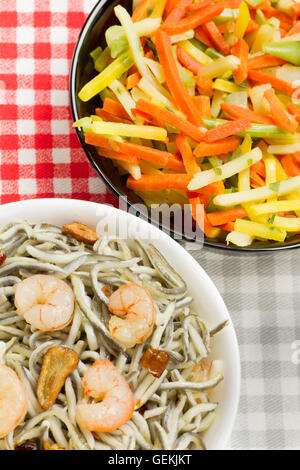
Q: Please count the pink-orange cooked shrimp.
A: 4